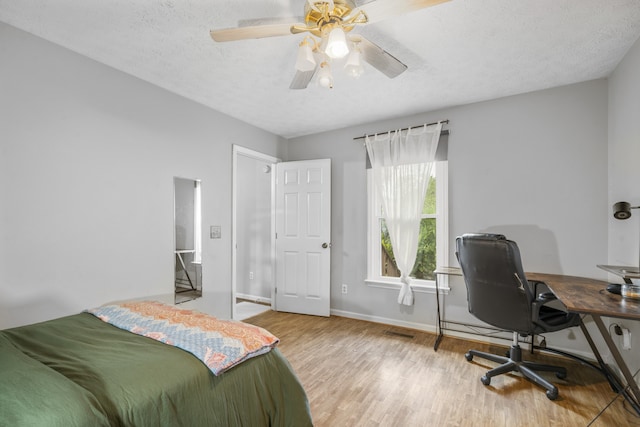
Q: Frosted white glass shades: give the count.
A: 4